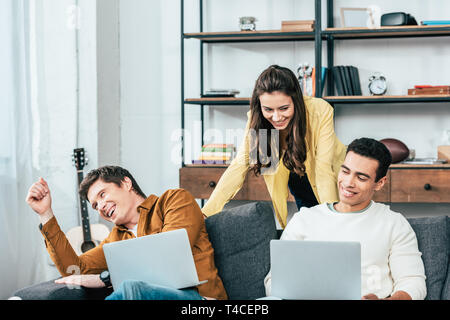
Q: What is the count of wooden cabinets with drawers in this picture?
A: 2